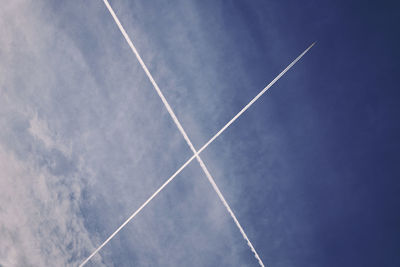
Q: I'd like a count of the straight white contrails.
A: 2